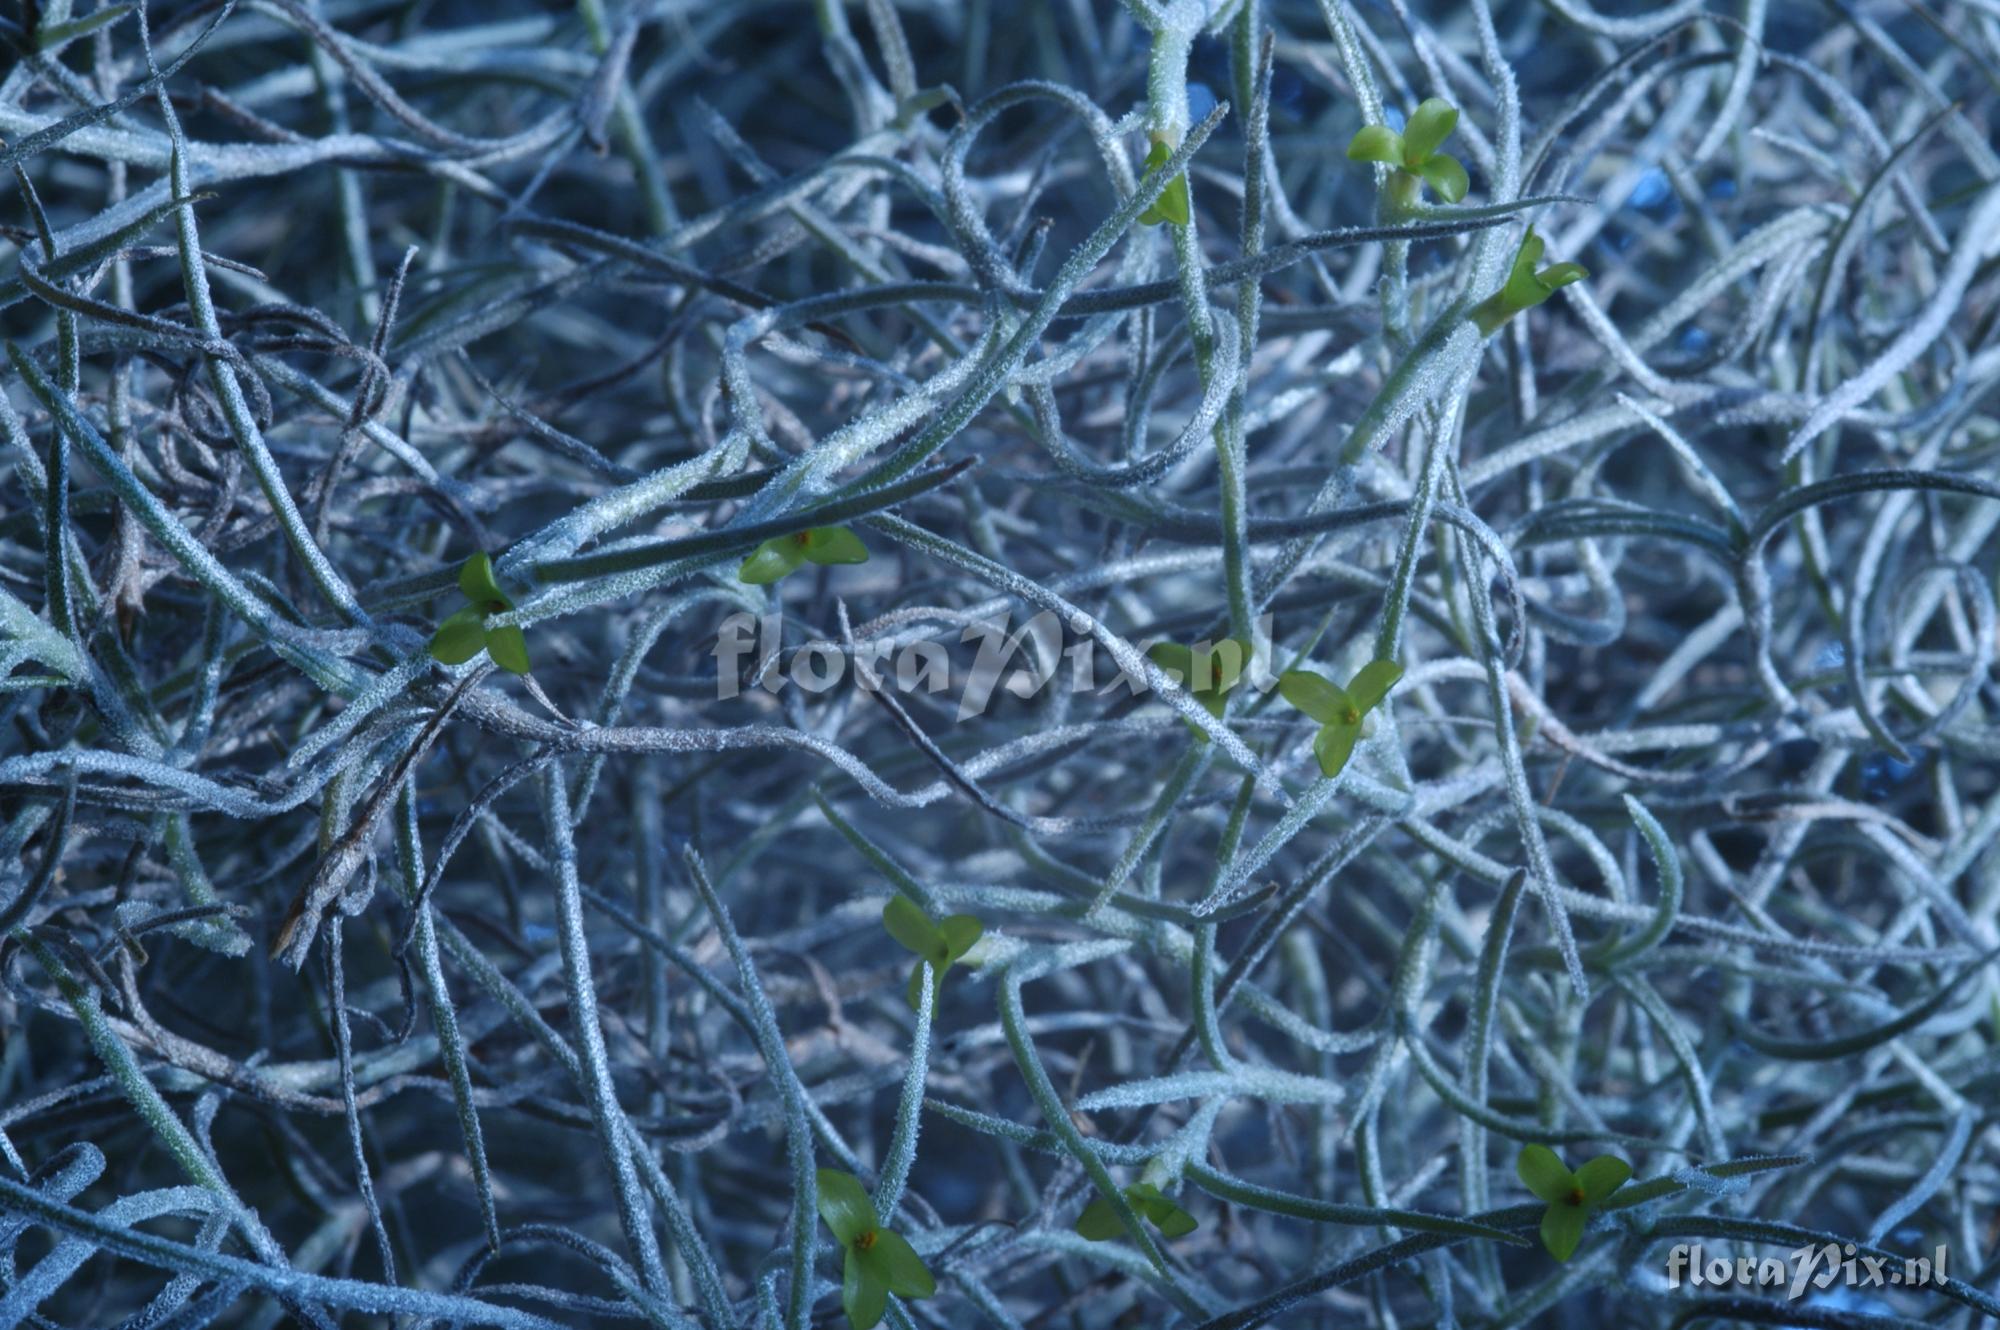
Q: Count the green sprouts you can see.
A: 11